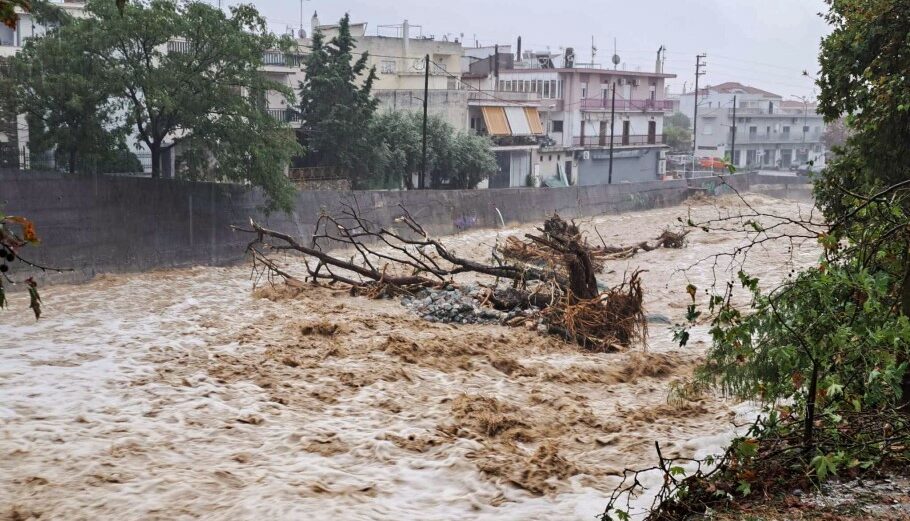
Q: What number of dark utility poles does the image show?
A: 4